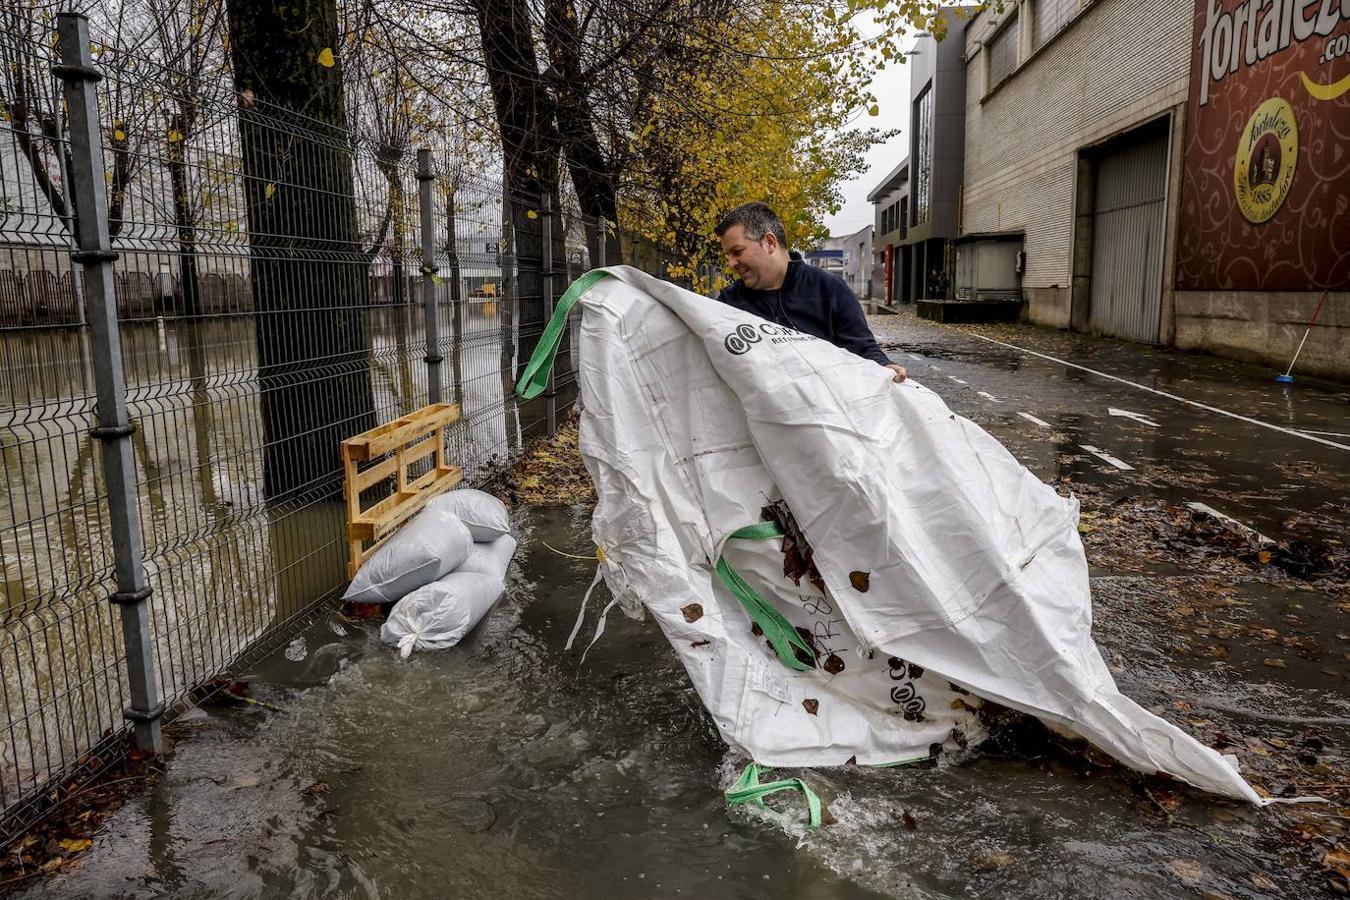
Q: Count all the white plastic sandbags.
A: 4